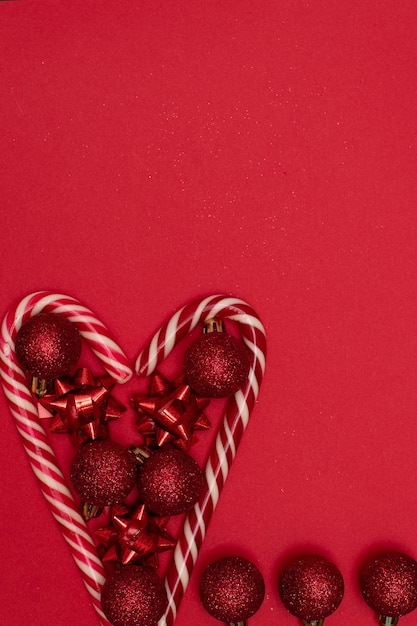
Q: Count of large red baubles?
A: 8